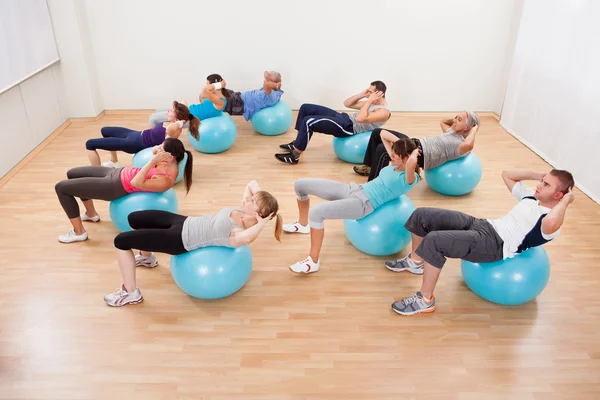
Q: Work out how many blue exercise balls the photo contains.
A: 9